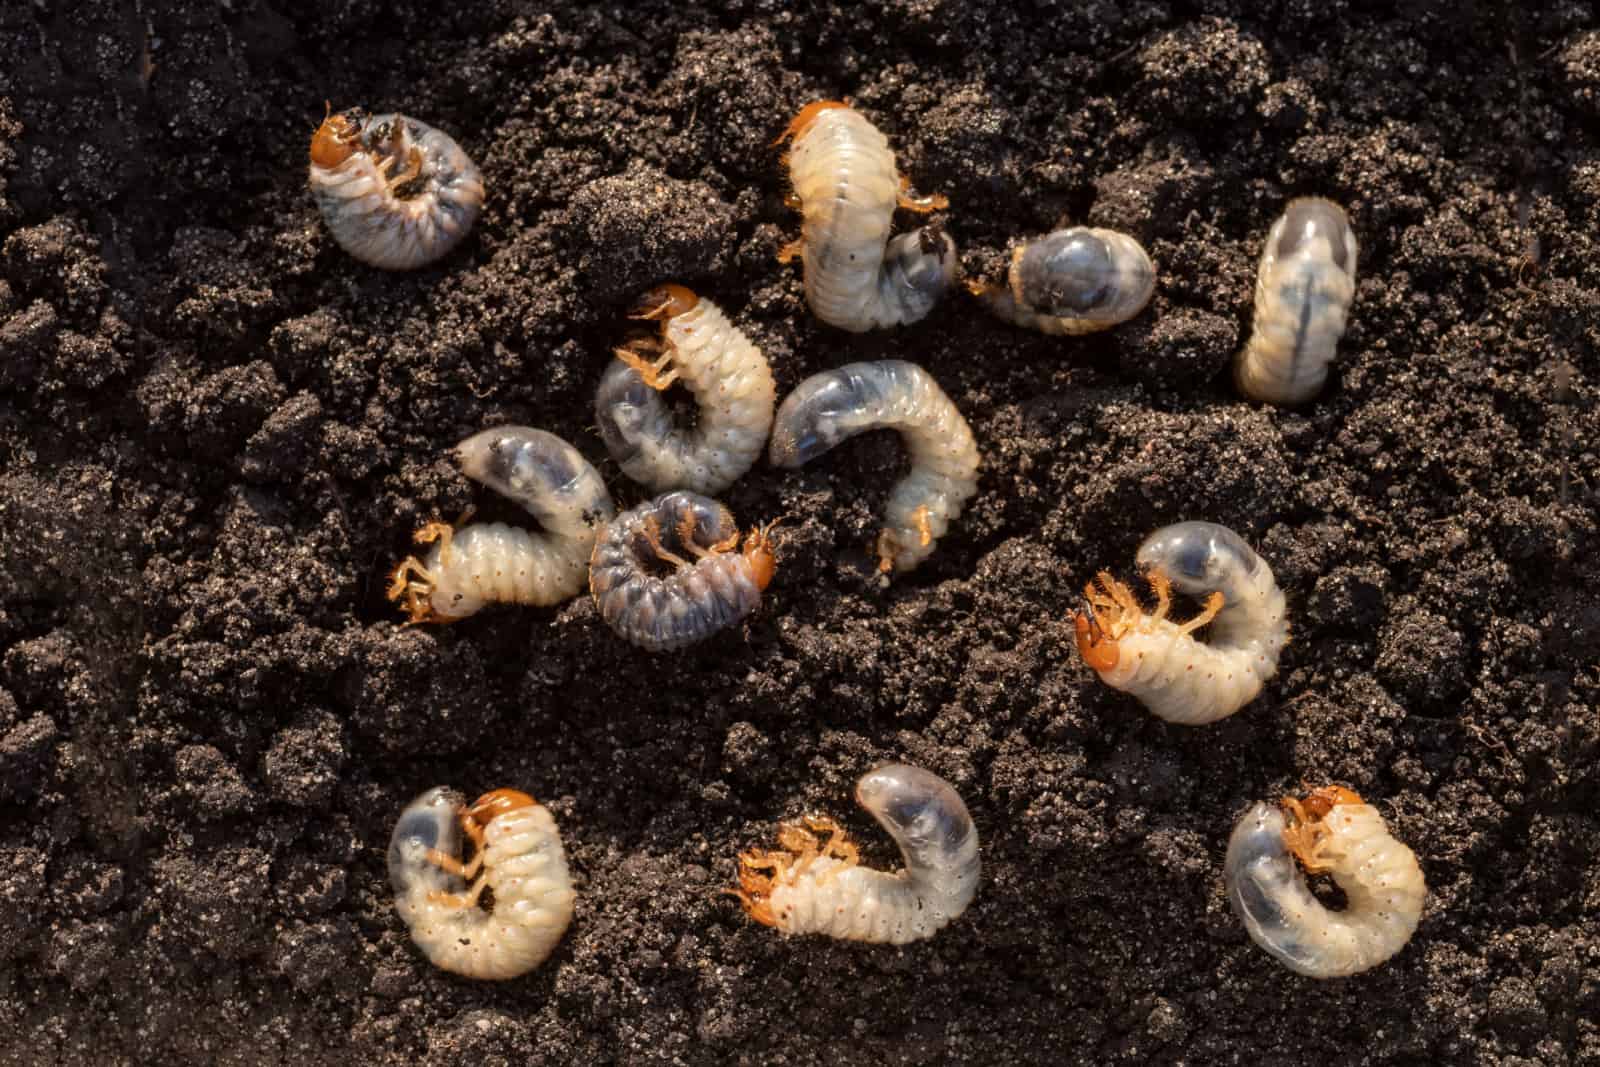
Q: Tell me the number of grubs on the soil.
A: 12